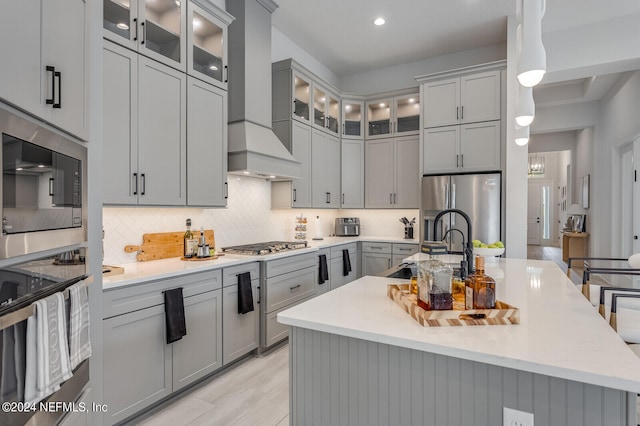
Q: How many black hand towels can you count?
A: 4